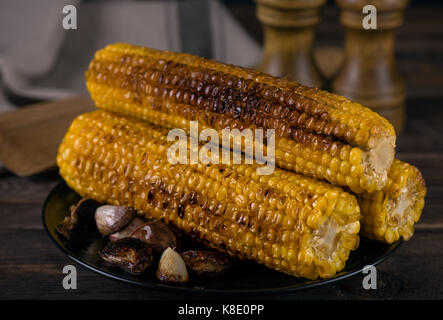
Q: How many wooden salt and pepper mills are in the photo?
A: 2